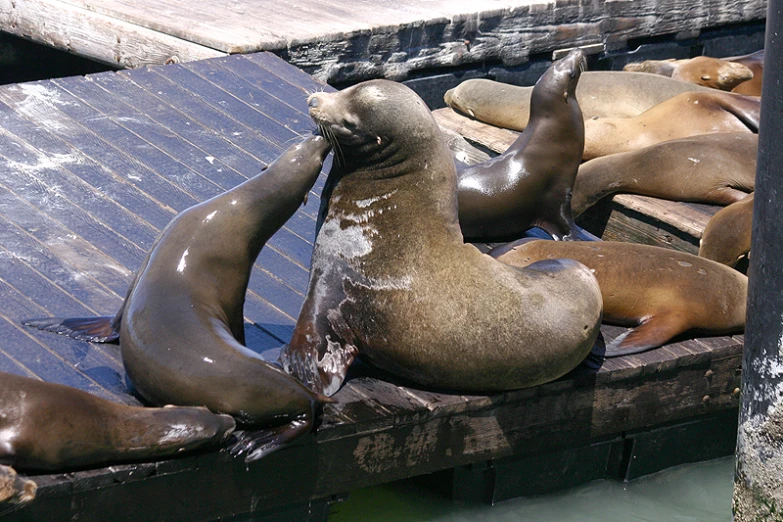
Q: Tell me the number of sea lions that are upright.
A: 3